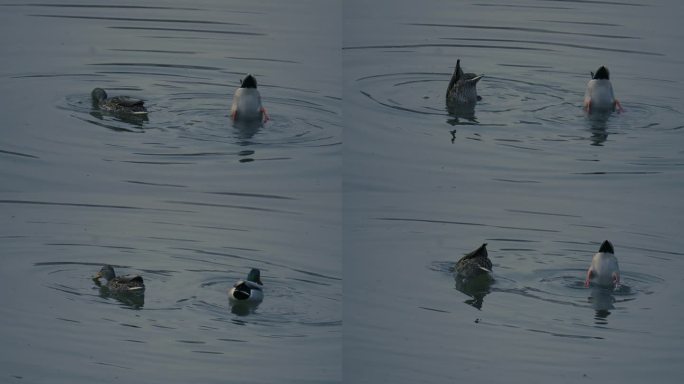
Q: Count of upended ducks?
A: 5